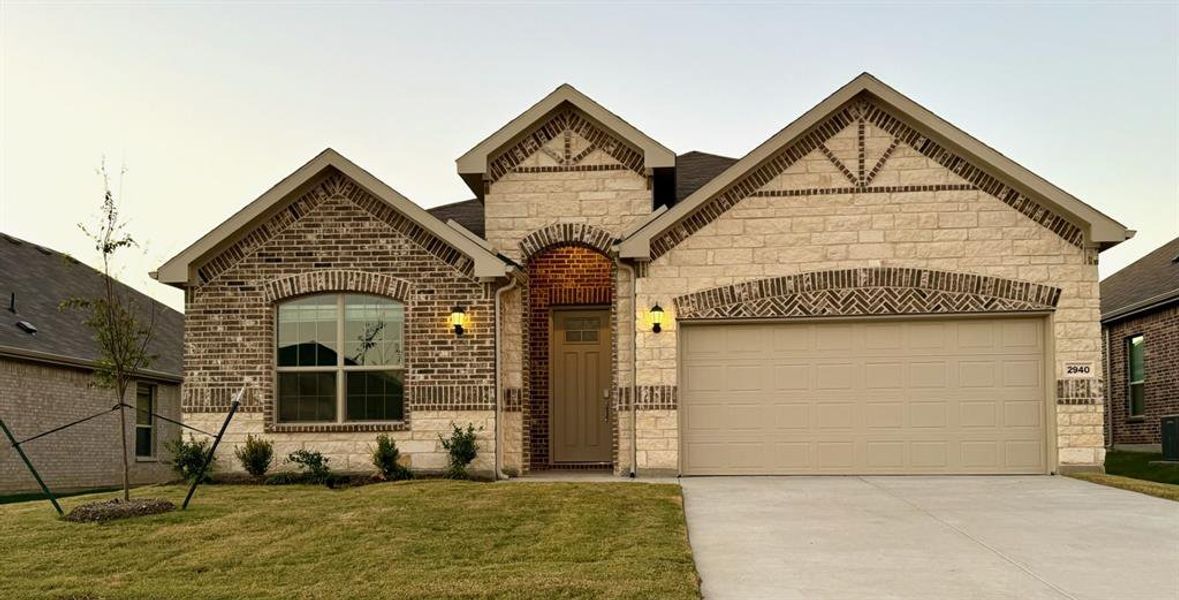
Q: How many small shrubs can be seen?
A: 5